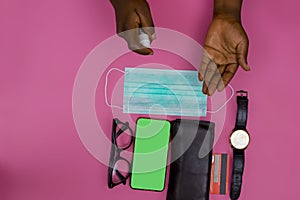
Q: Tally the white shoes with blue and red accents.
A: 0